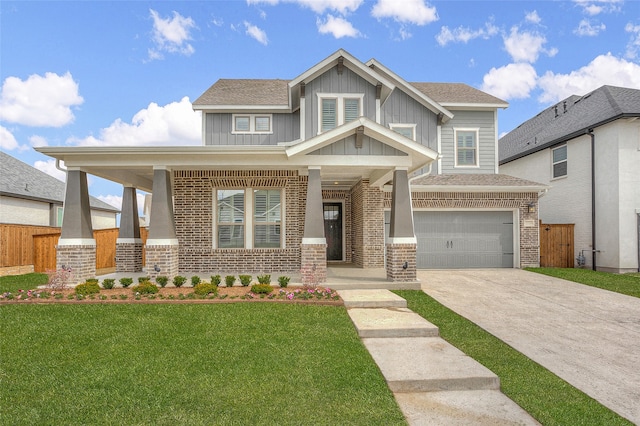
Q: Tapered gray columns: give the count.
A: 5